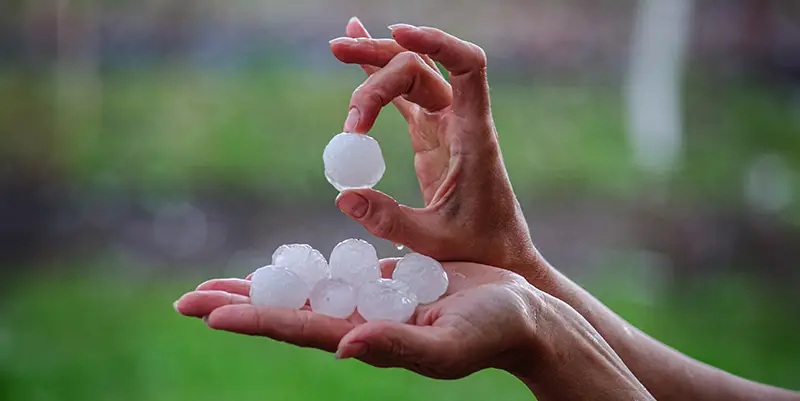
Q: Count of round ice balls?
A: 7